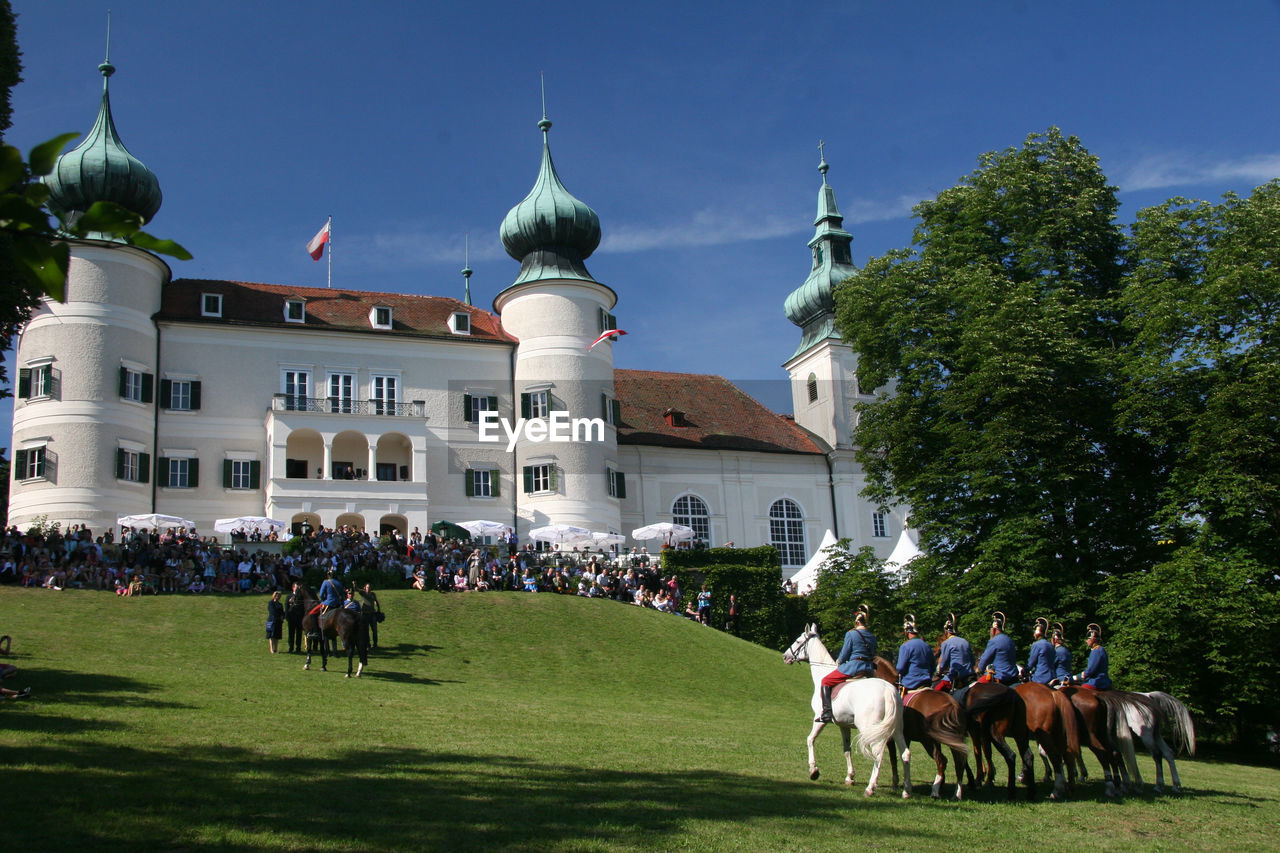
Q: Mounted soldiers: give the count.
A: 8